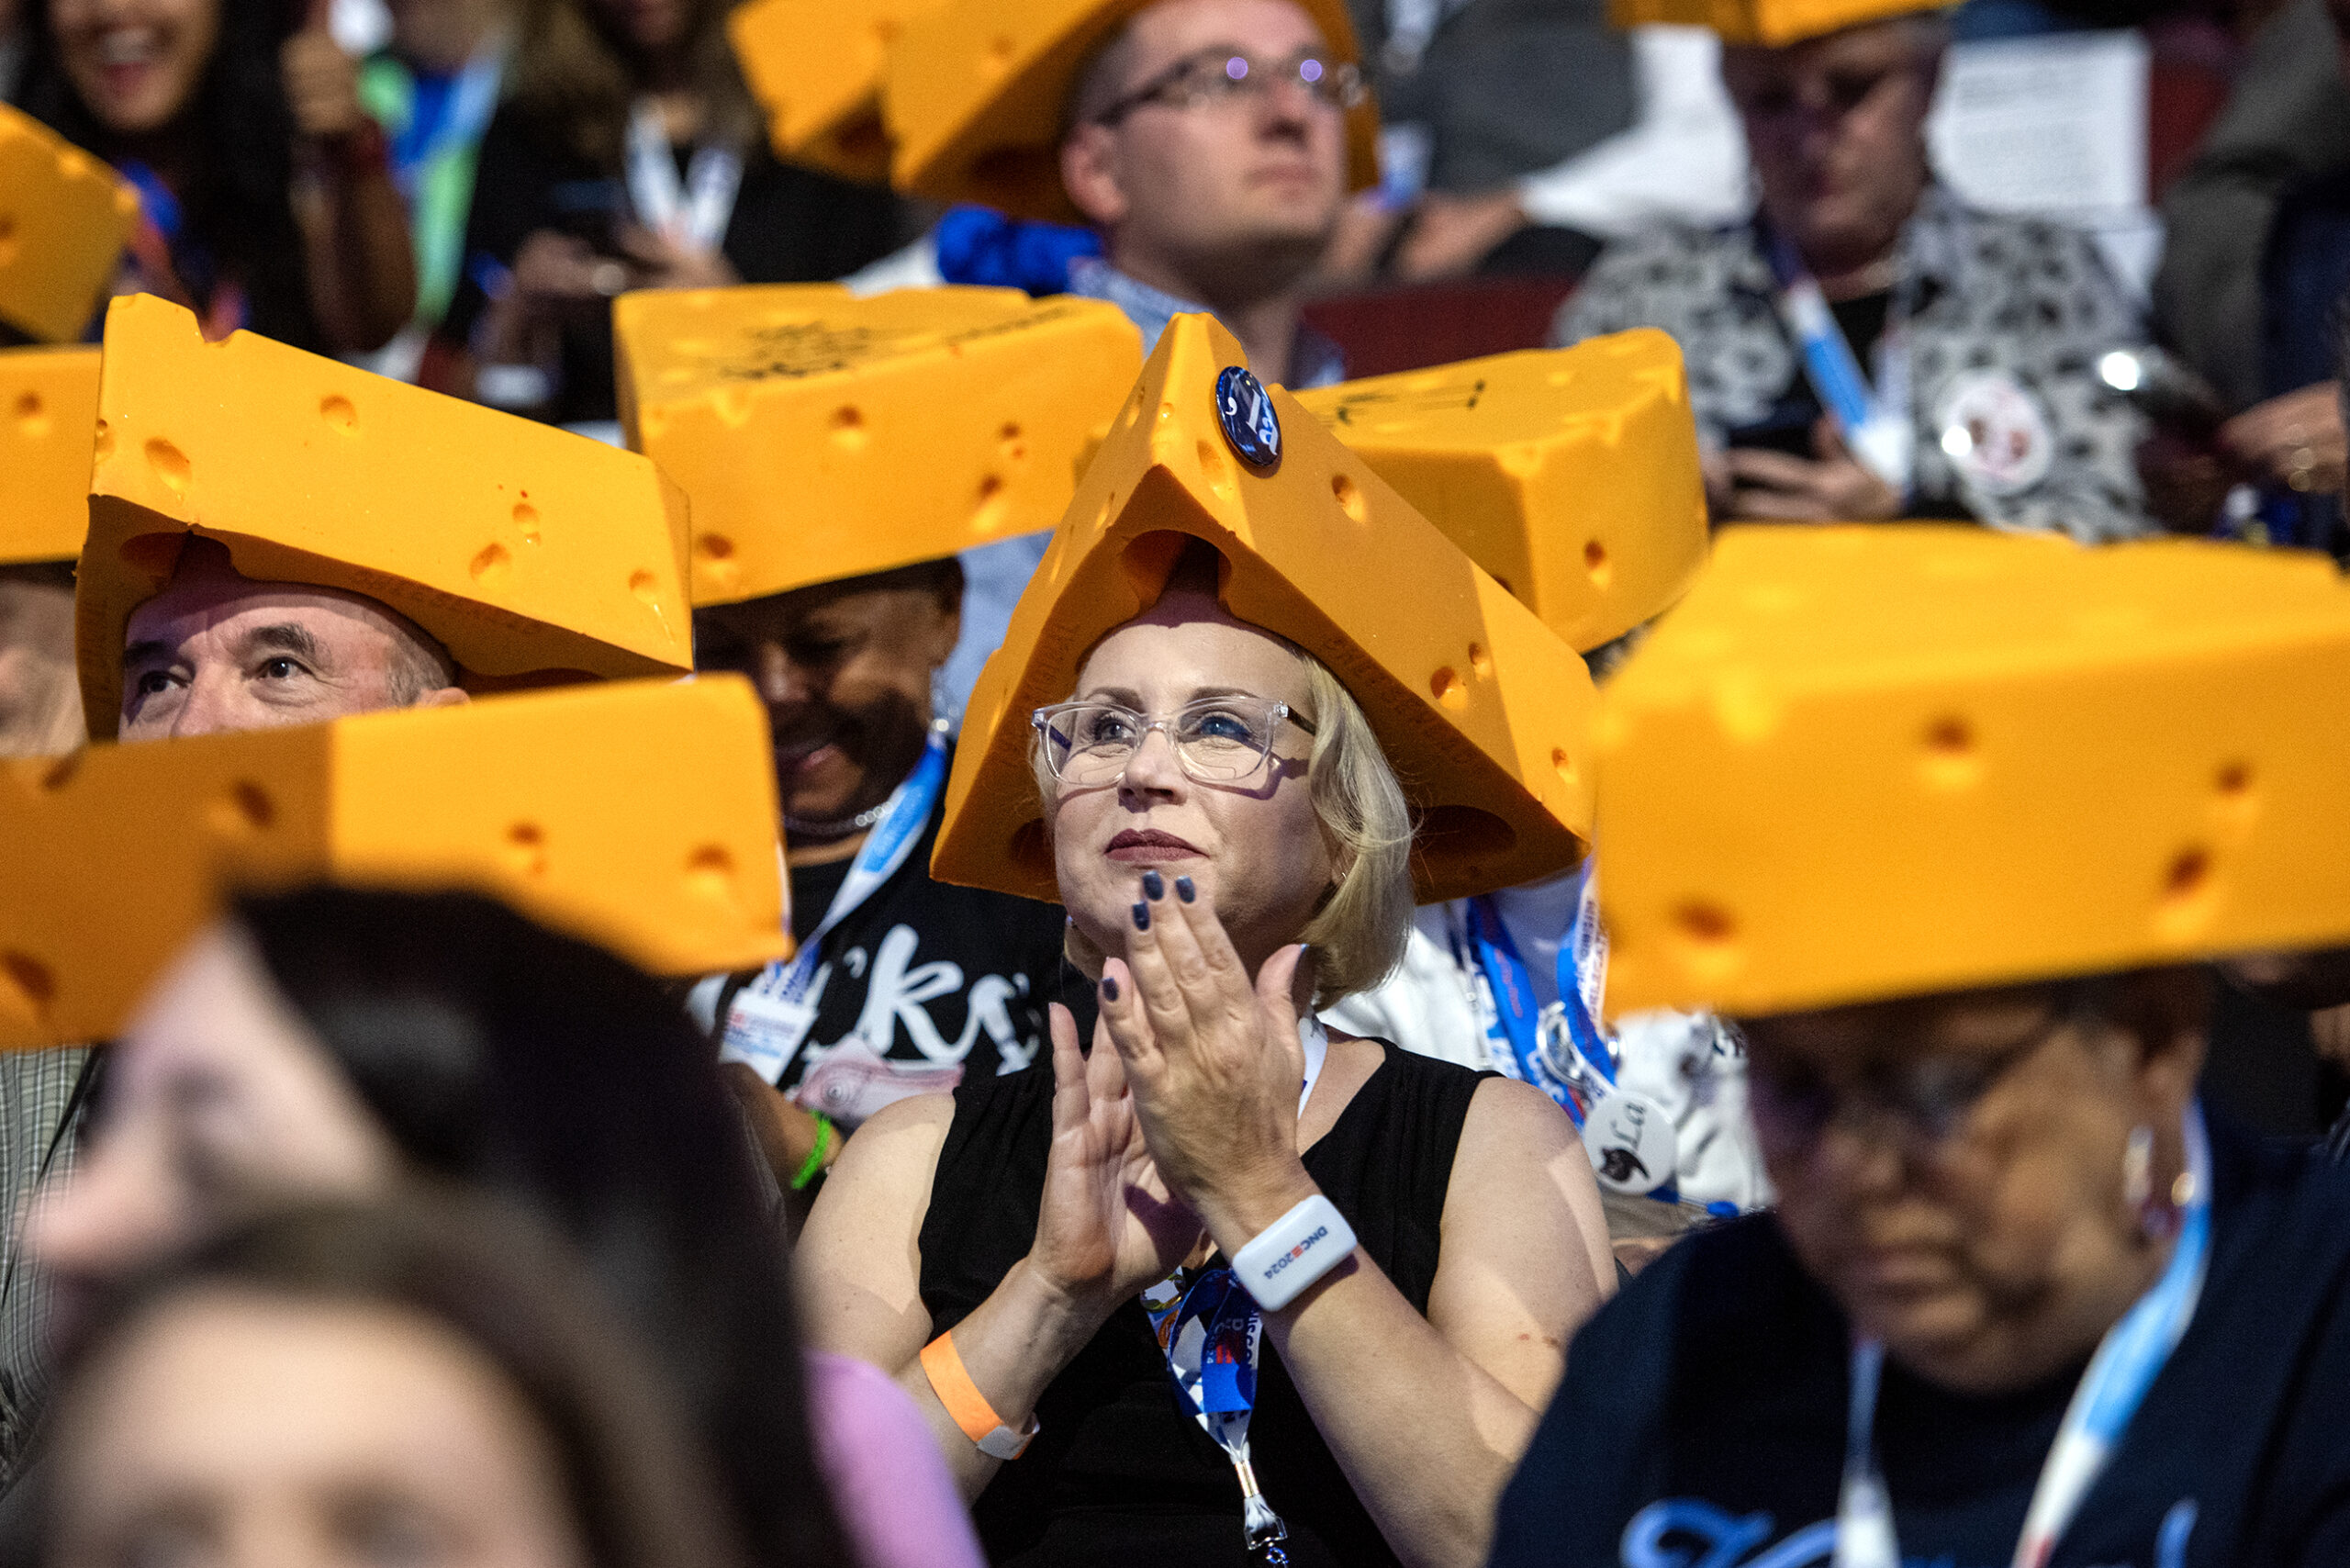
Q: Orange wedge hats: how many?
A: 11